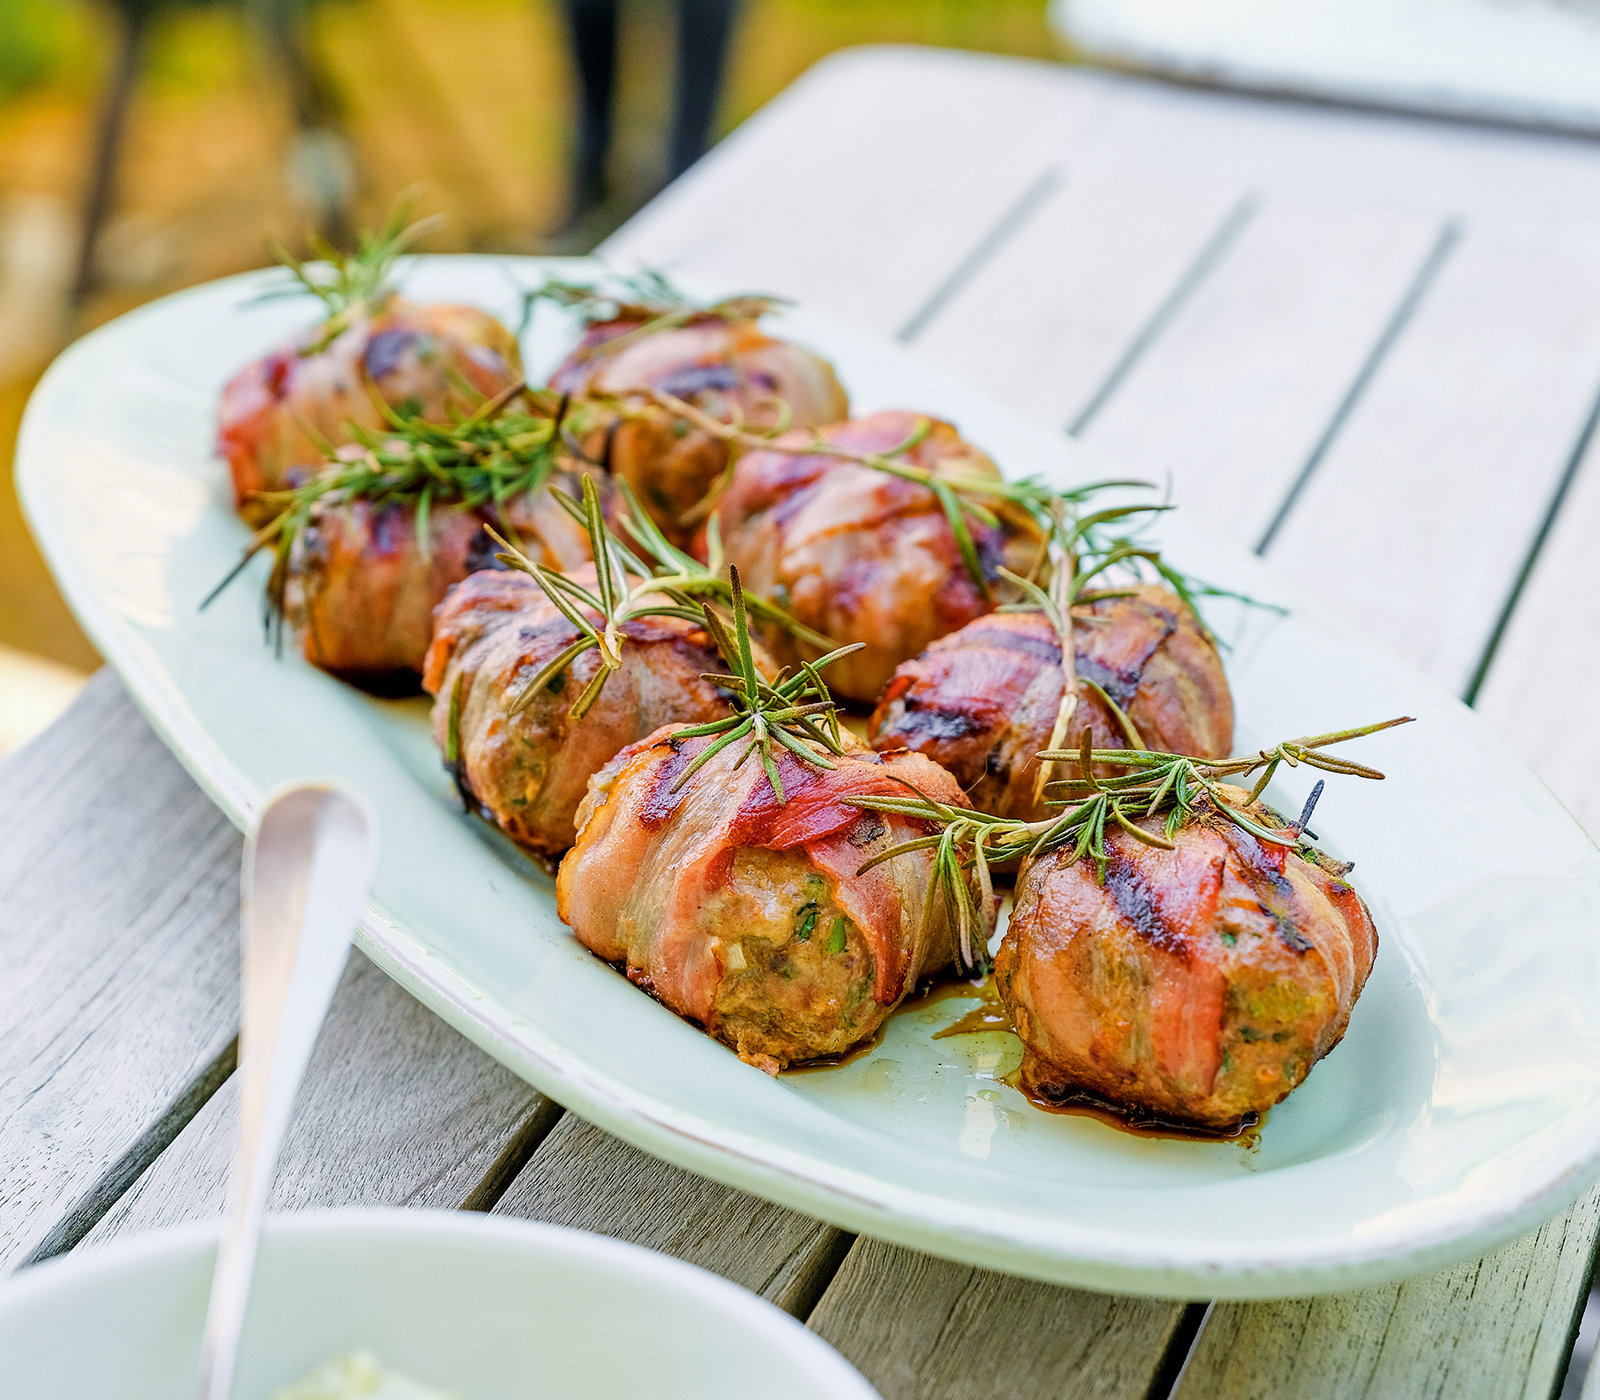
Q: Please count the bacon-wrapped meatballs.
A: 8